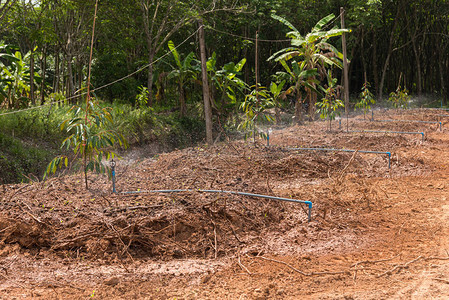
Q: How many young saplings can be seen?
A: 5